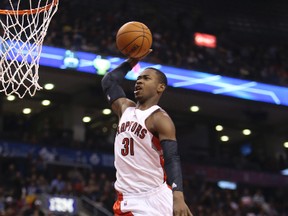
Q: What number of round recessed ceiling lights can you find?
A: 11